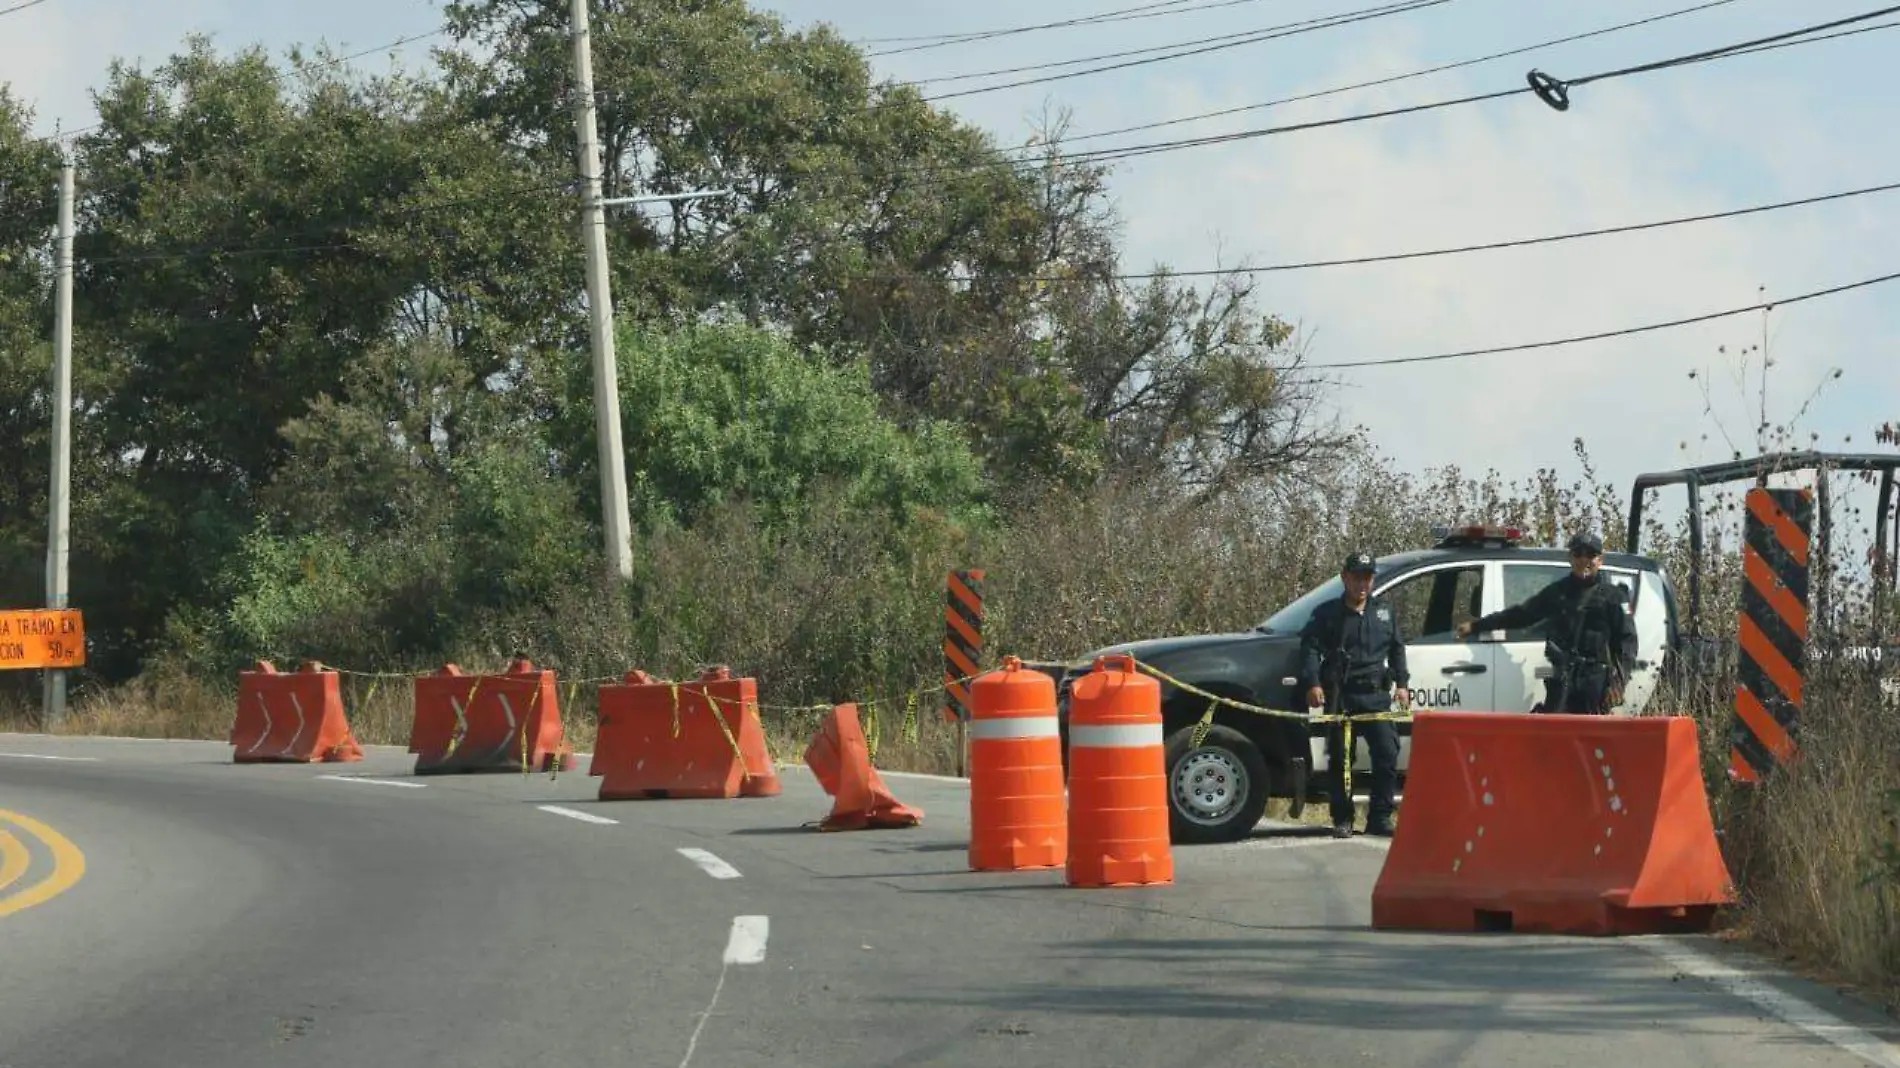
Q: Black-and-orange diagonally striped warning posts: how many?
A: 2